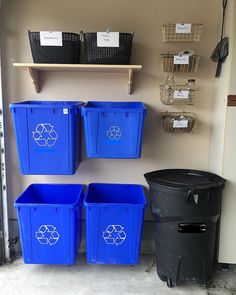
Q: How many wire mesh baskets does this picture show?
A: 4